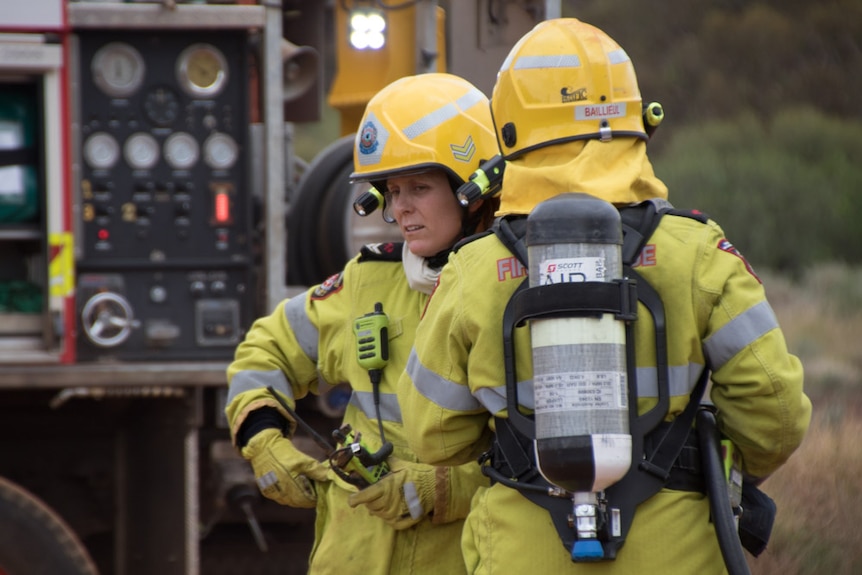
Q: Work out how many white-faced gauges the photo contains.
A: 5